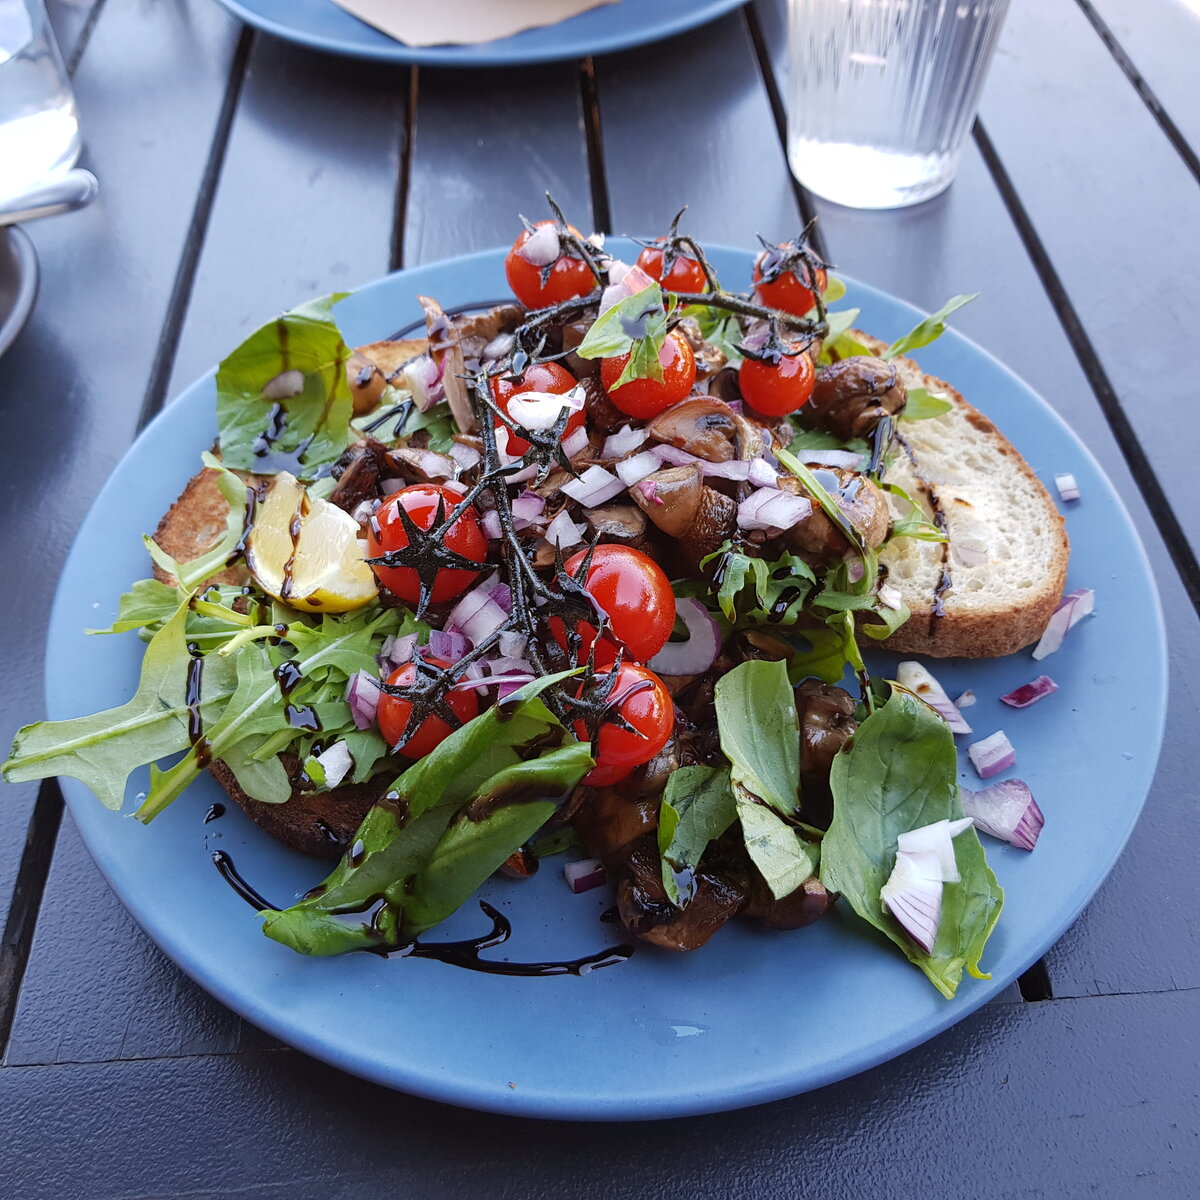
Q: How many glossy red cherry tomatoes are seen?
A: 10